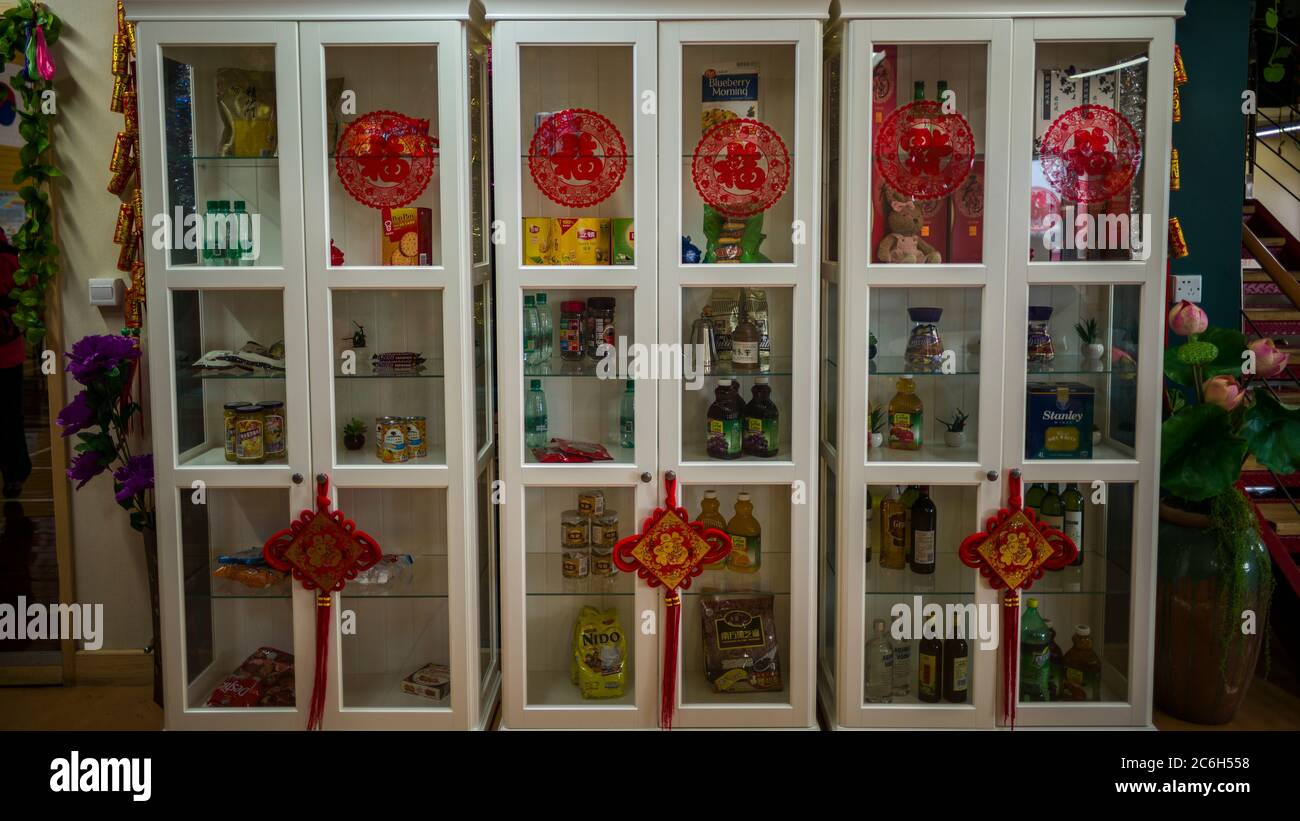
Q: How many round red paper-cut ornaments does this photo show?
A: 5